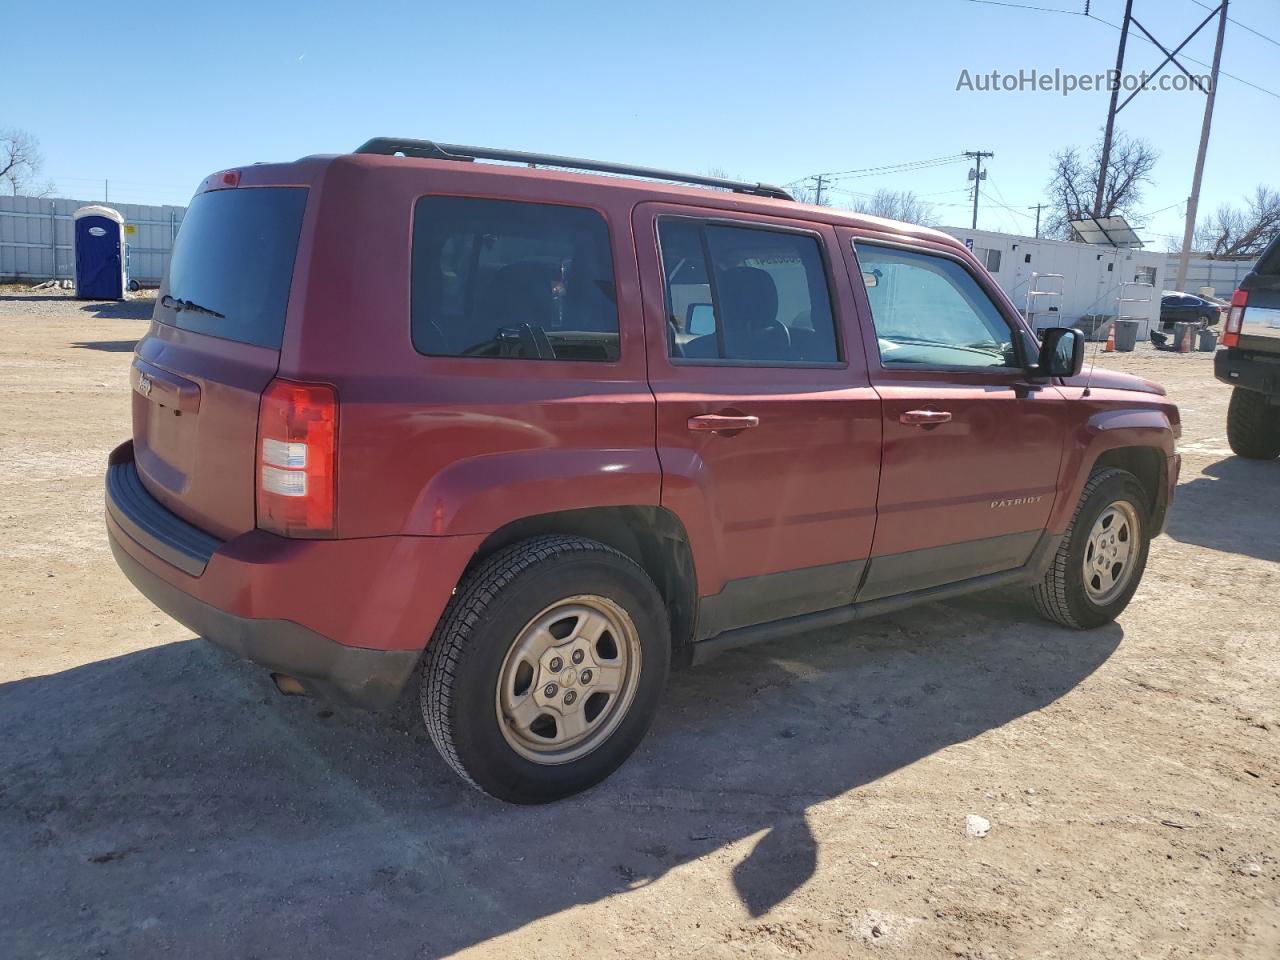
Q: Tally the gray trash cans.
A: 3